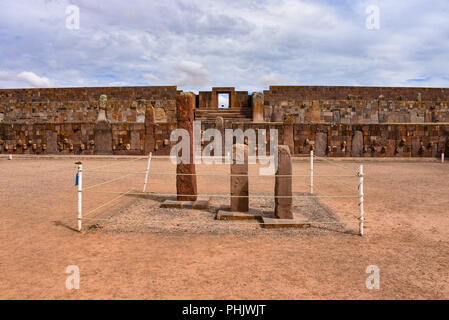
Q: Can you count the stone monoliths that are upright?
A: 3